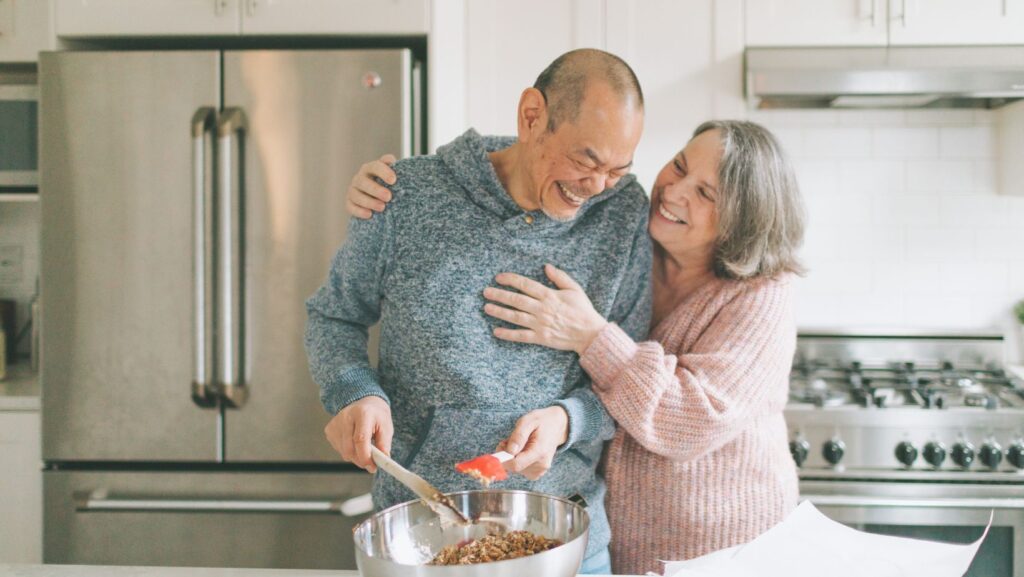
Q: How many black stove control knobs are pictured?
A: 7